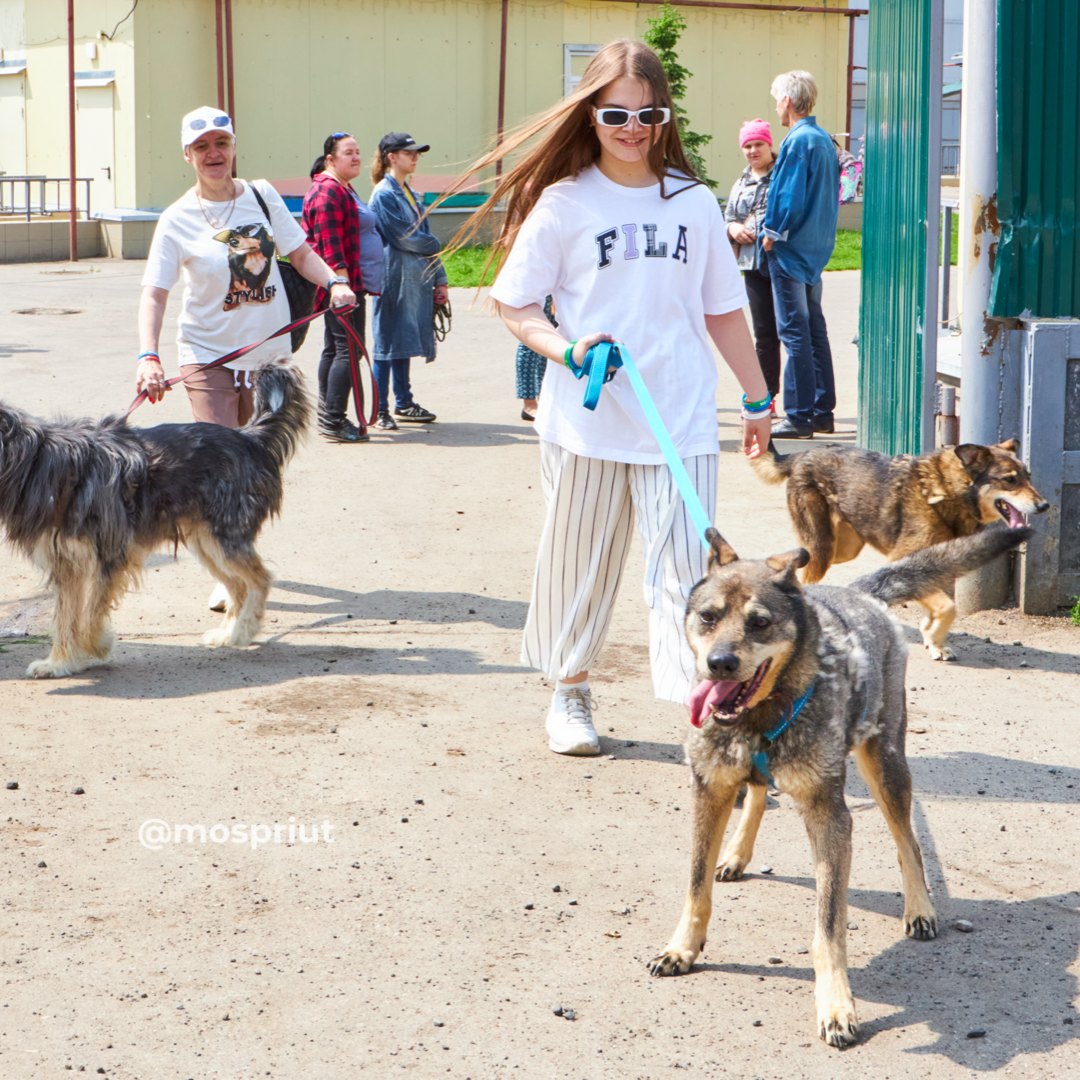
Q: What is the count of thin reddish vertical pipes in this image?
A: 5